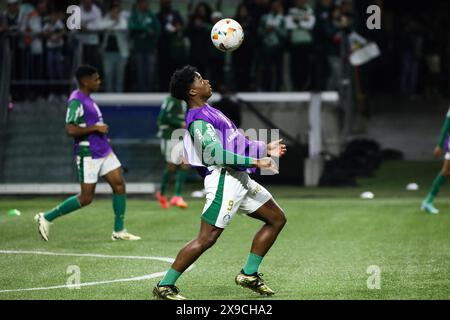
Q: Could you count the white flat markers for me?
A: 3